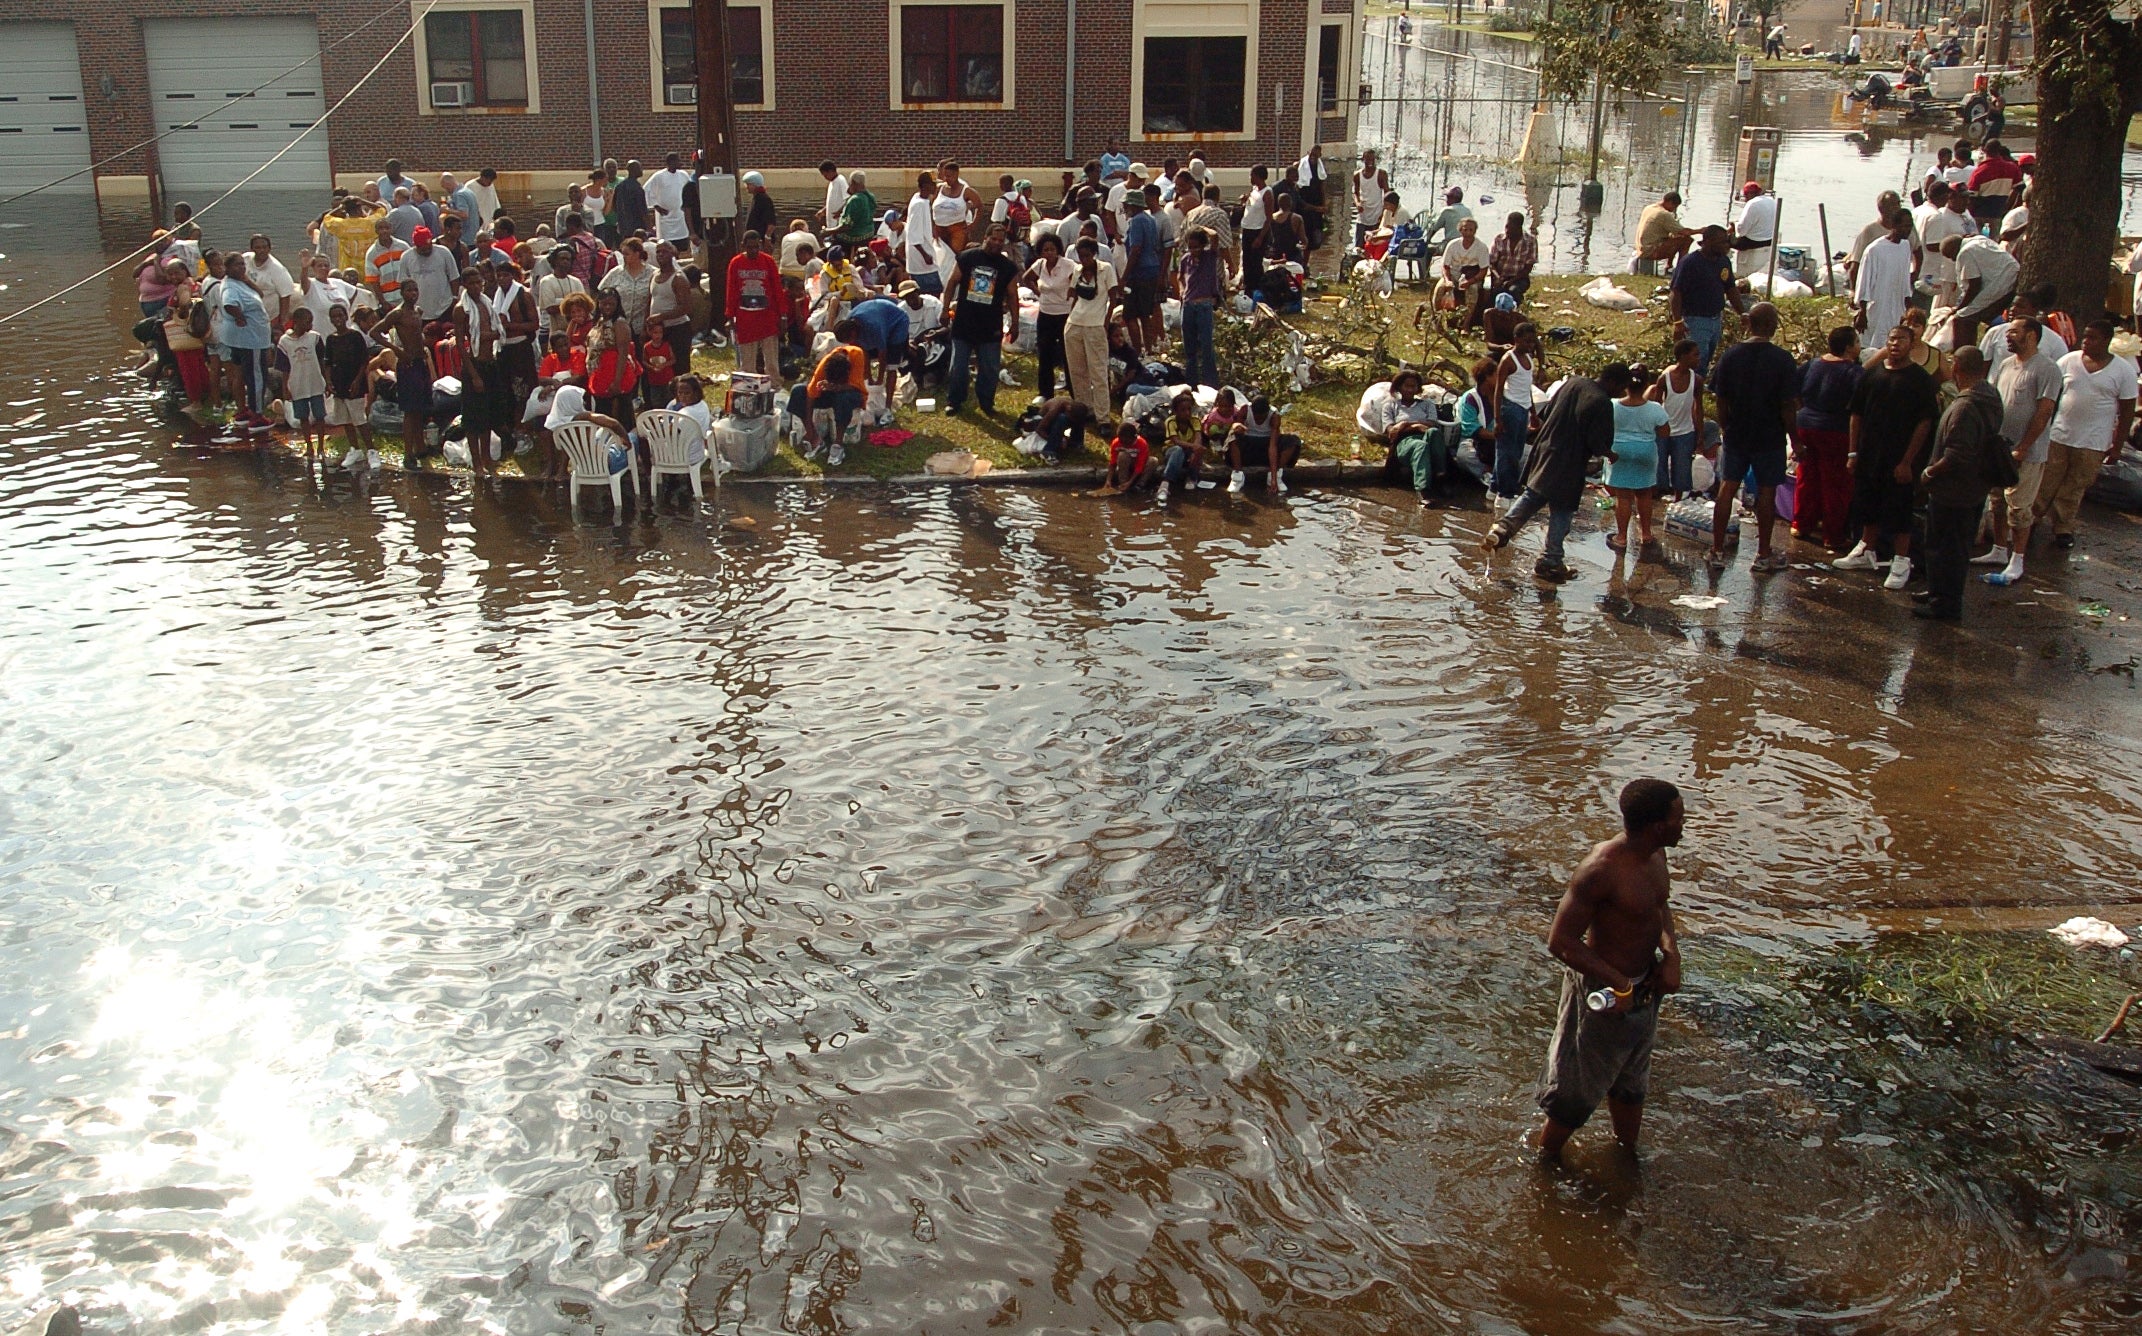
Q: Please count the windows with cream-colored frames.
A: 5